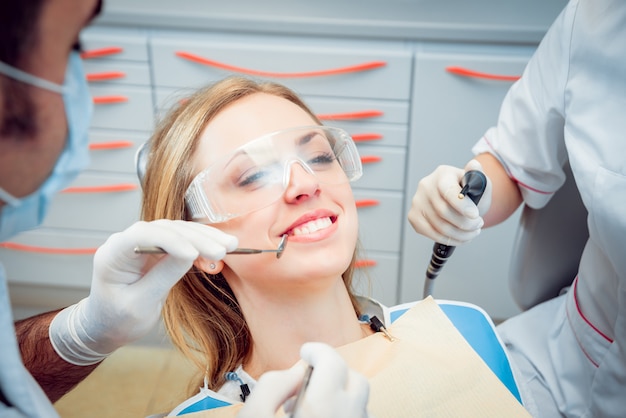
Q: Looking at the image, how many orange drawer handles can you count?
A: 13